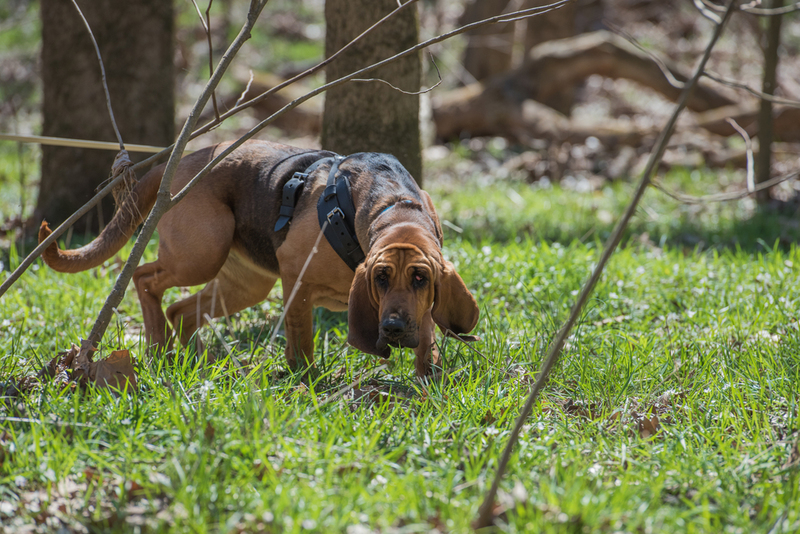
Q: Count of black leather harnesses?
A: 1